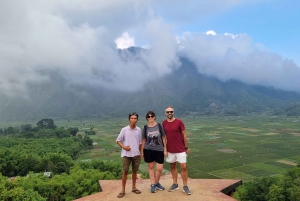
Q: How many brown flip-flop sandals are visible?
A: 2